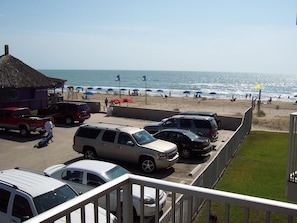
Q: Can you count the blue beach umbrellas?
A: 12